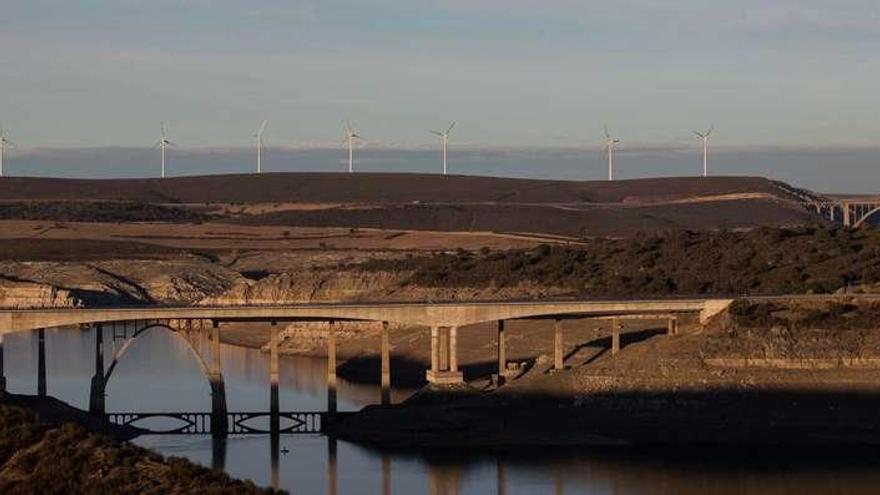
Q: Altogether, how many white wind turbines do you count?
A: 7